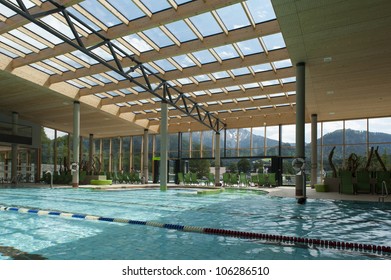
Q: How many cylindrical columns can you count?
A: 8